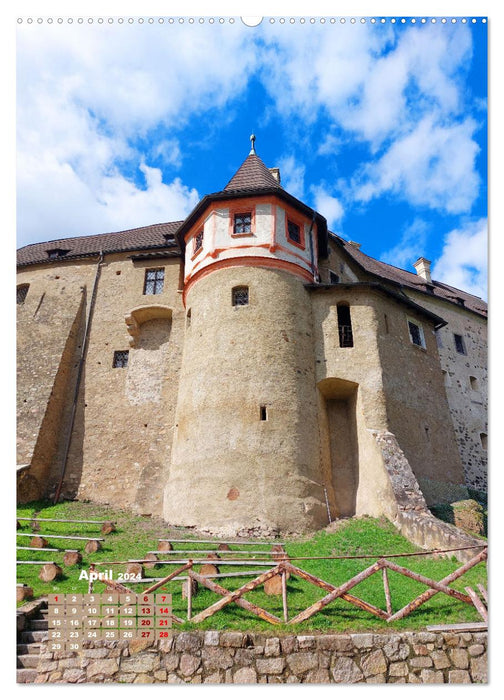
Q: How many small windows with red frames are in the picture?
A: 3